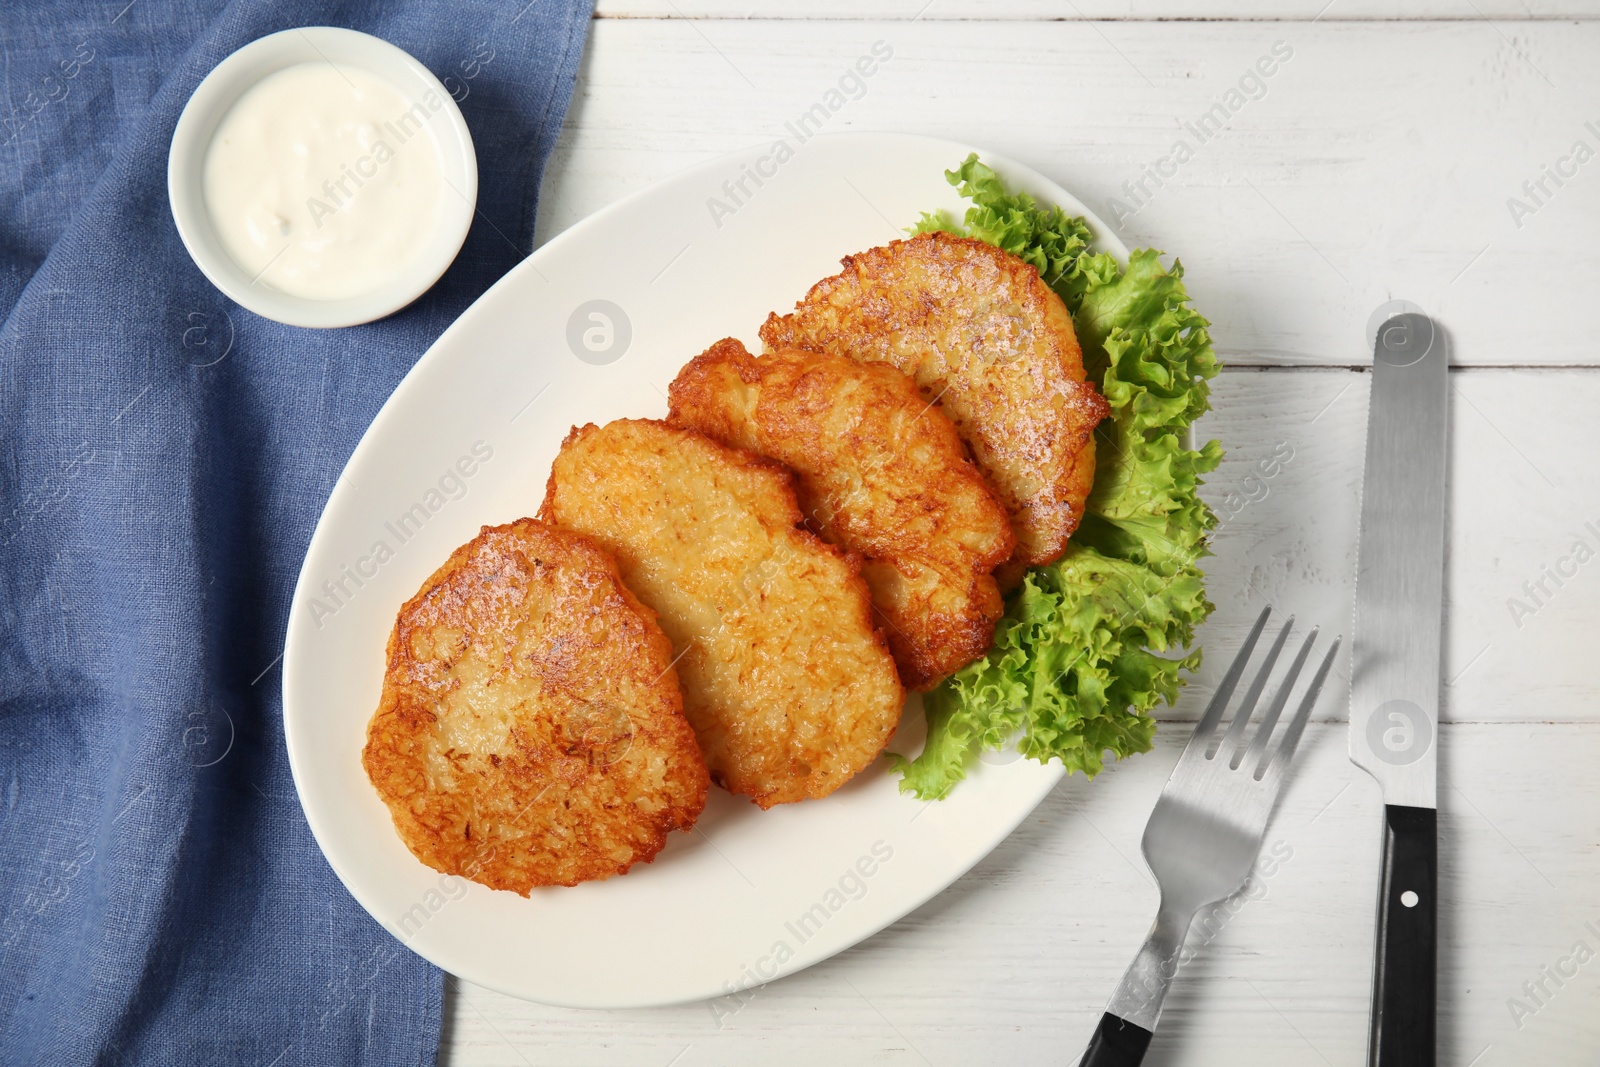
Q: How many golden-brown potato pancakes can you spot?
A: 4